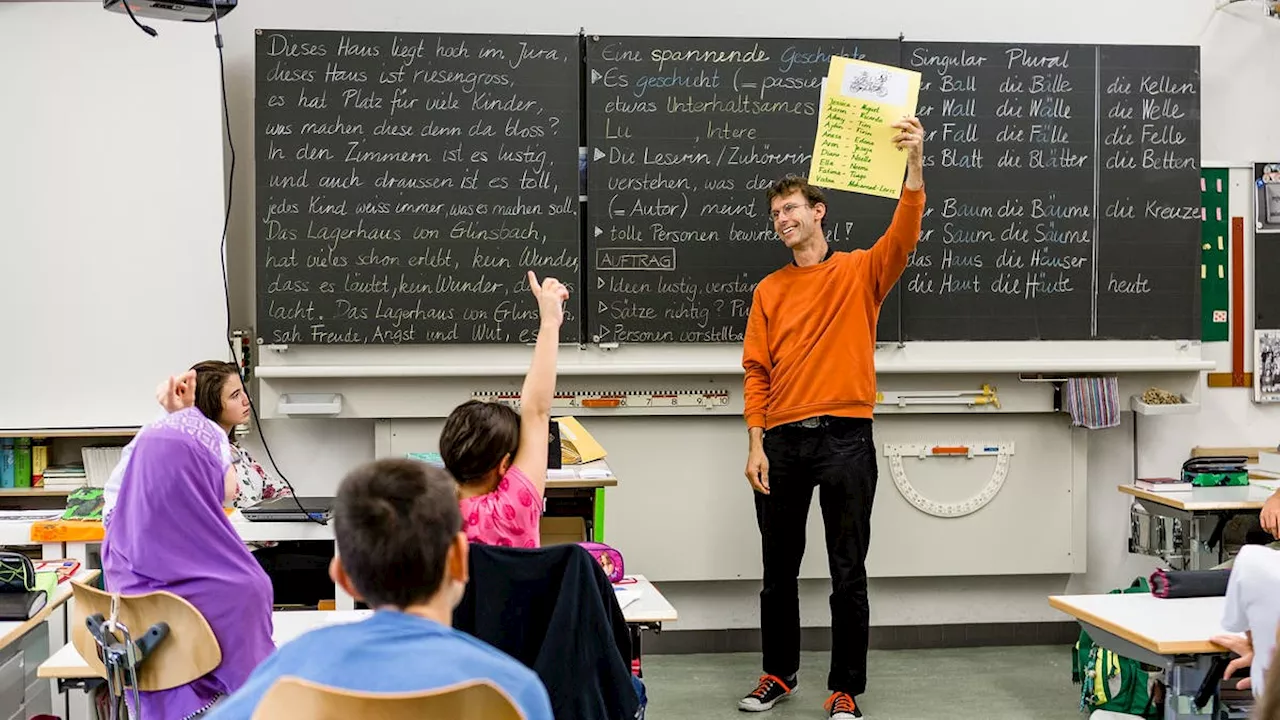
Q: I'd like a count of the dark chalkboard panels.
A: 3